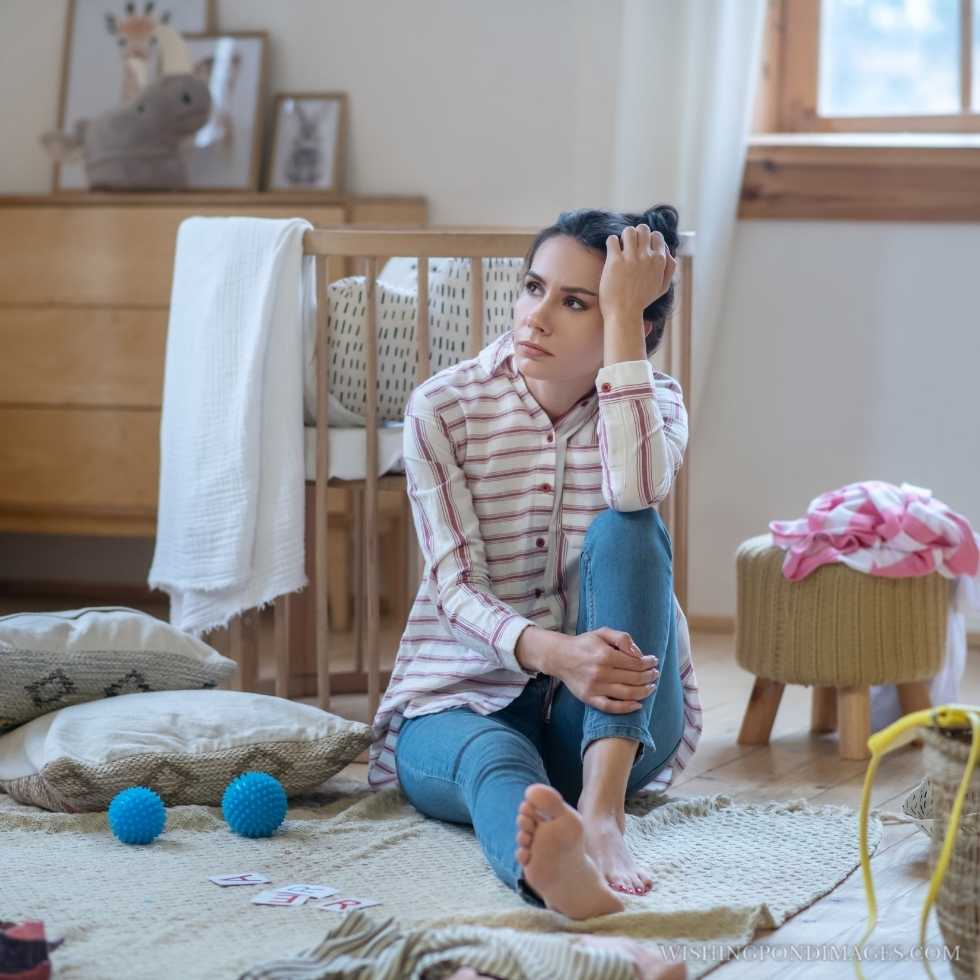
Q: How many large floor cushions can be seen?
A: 2